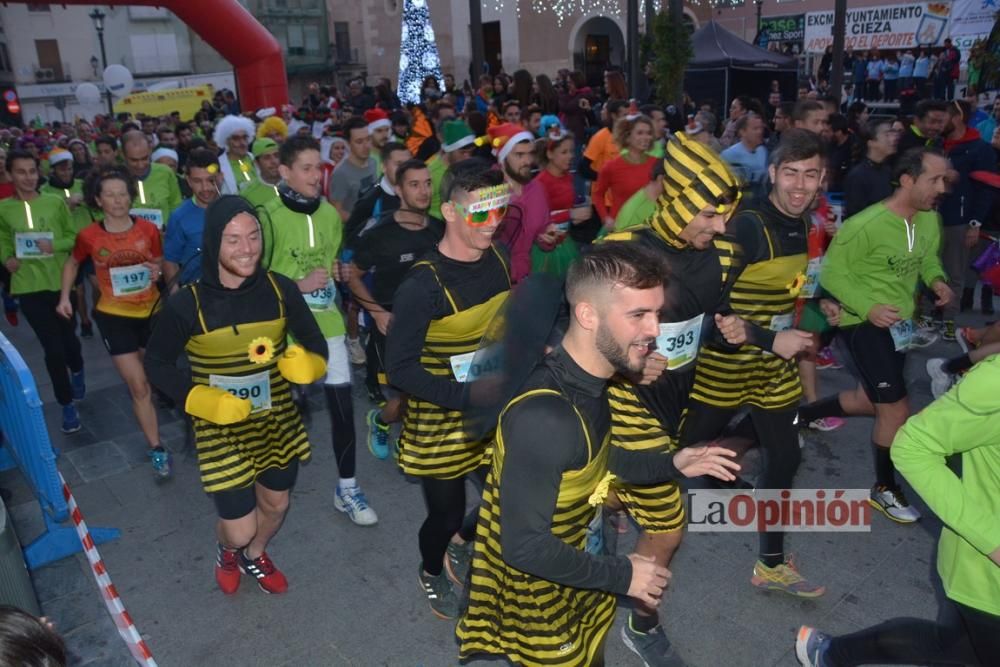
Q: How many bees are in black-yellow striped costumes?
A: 5